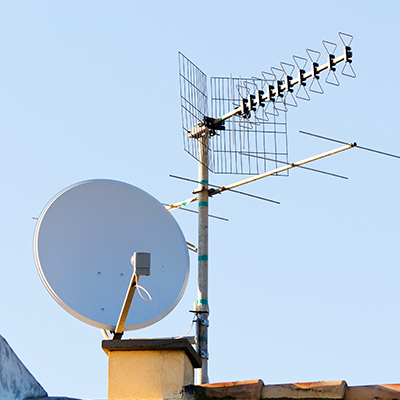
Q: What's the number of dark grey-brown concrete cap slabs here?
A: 1